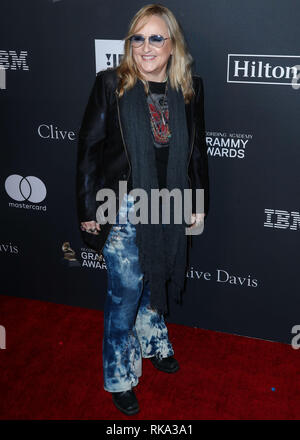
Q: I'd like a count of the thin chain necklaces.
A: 1